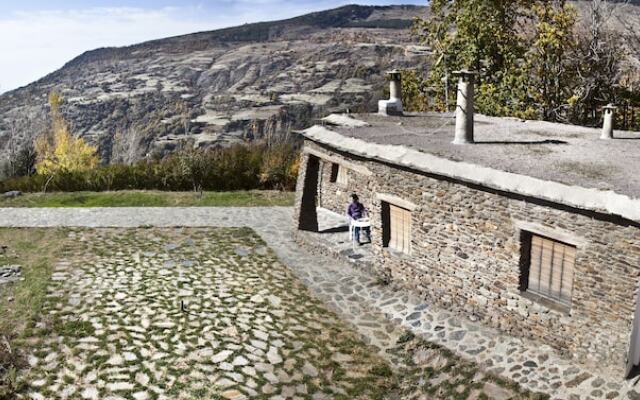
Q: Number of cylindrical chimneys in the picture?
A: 3